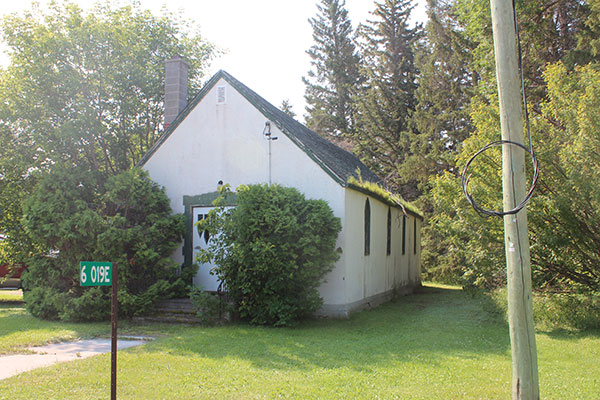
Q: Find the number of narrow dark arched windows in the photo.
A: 4